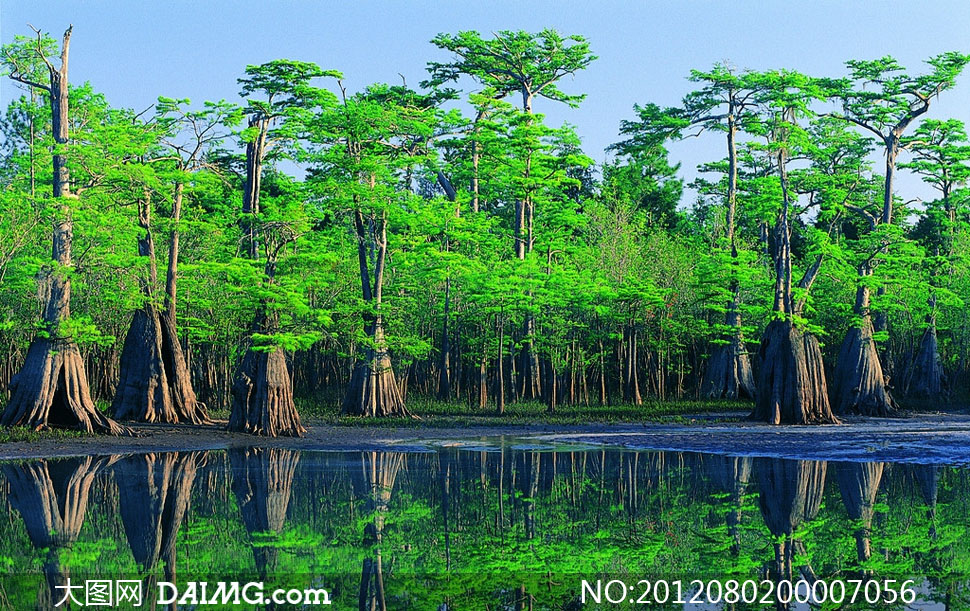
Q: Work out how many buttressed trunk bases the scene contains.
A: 8